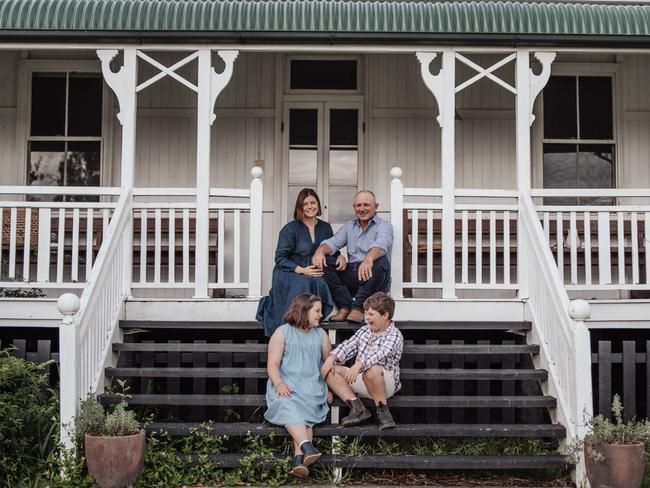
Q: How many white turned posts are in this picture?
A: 4